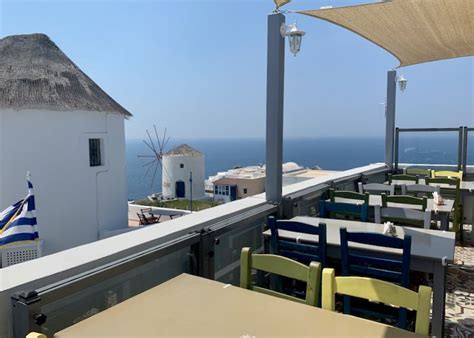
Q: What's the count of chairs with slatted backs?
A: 14